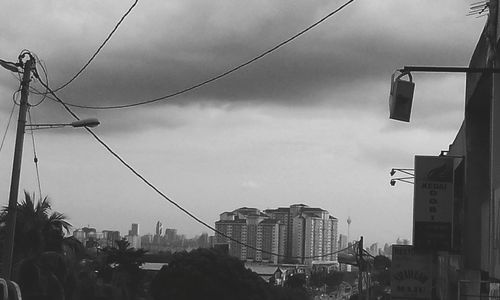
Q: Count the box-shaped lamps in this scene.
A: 1